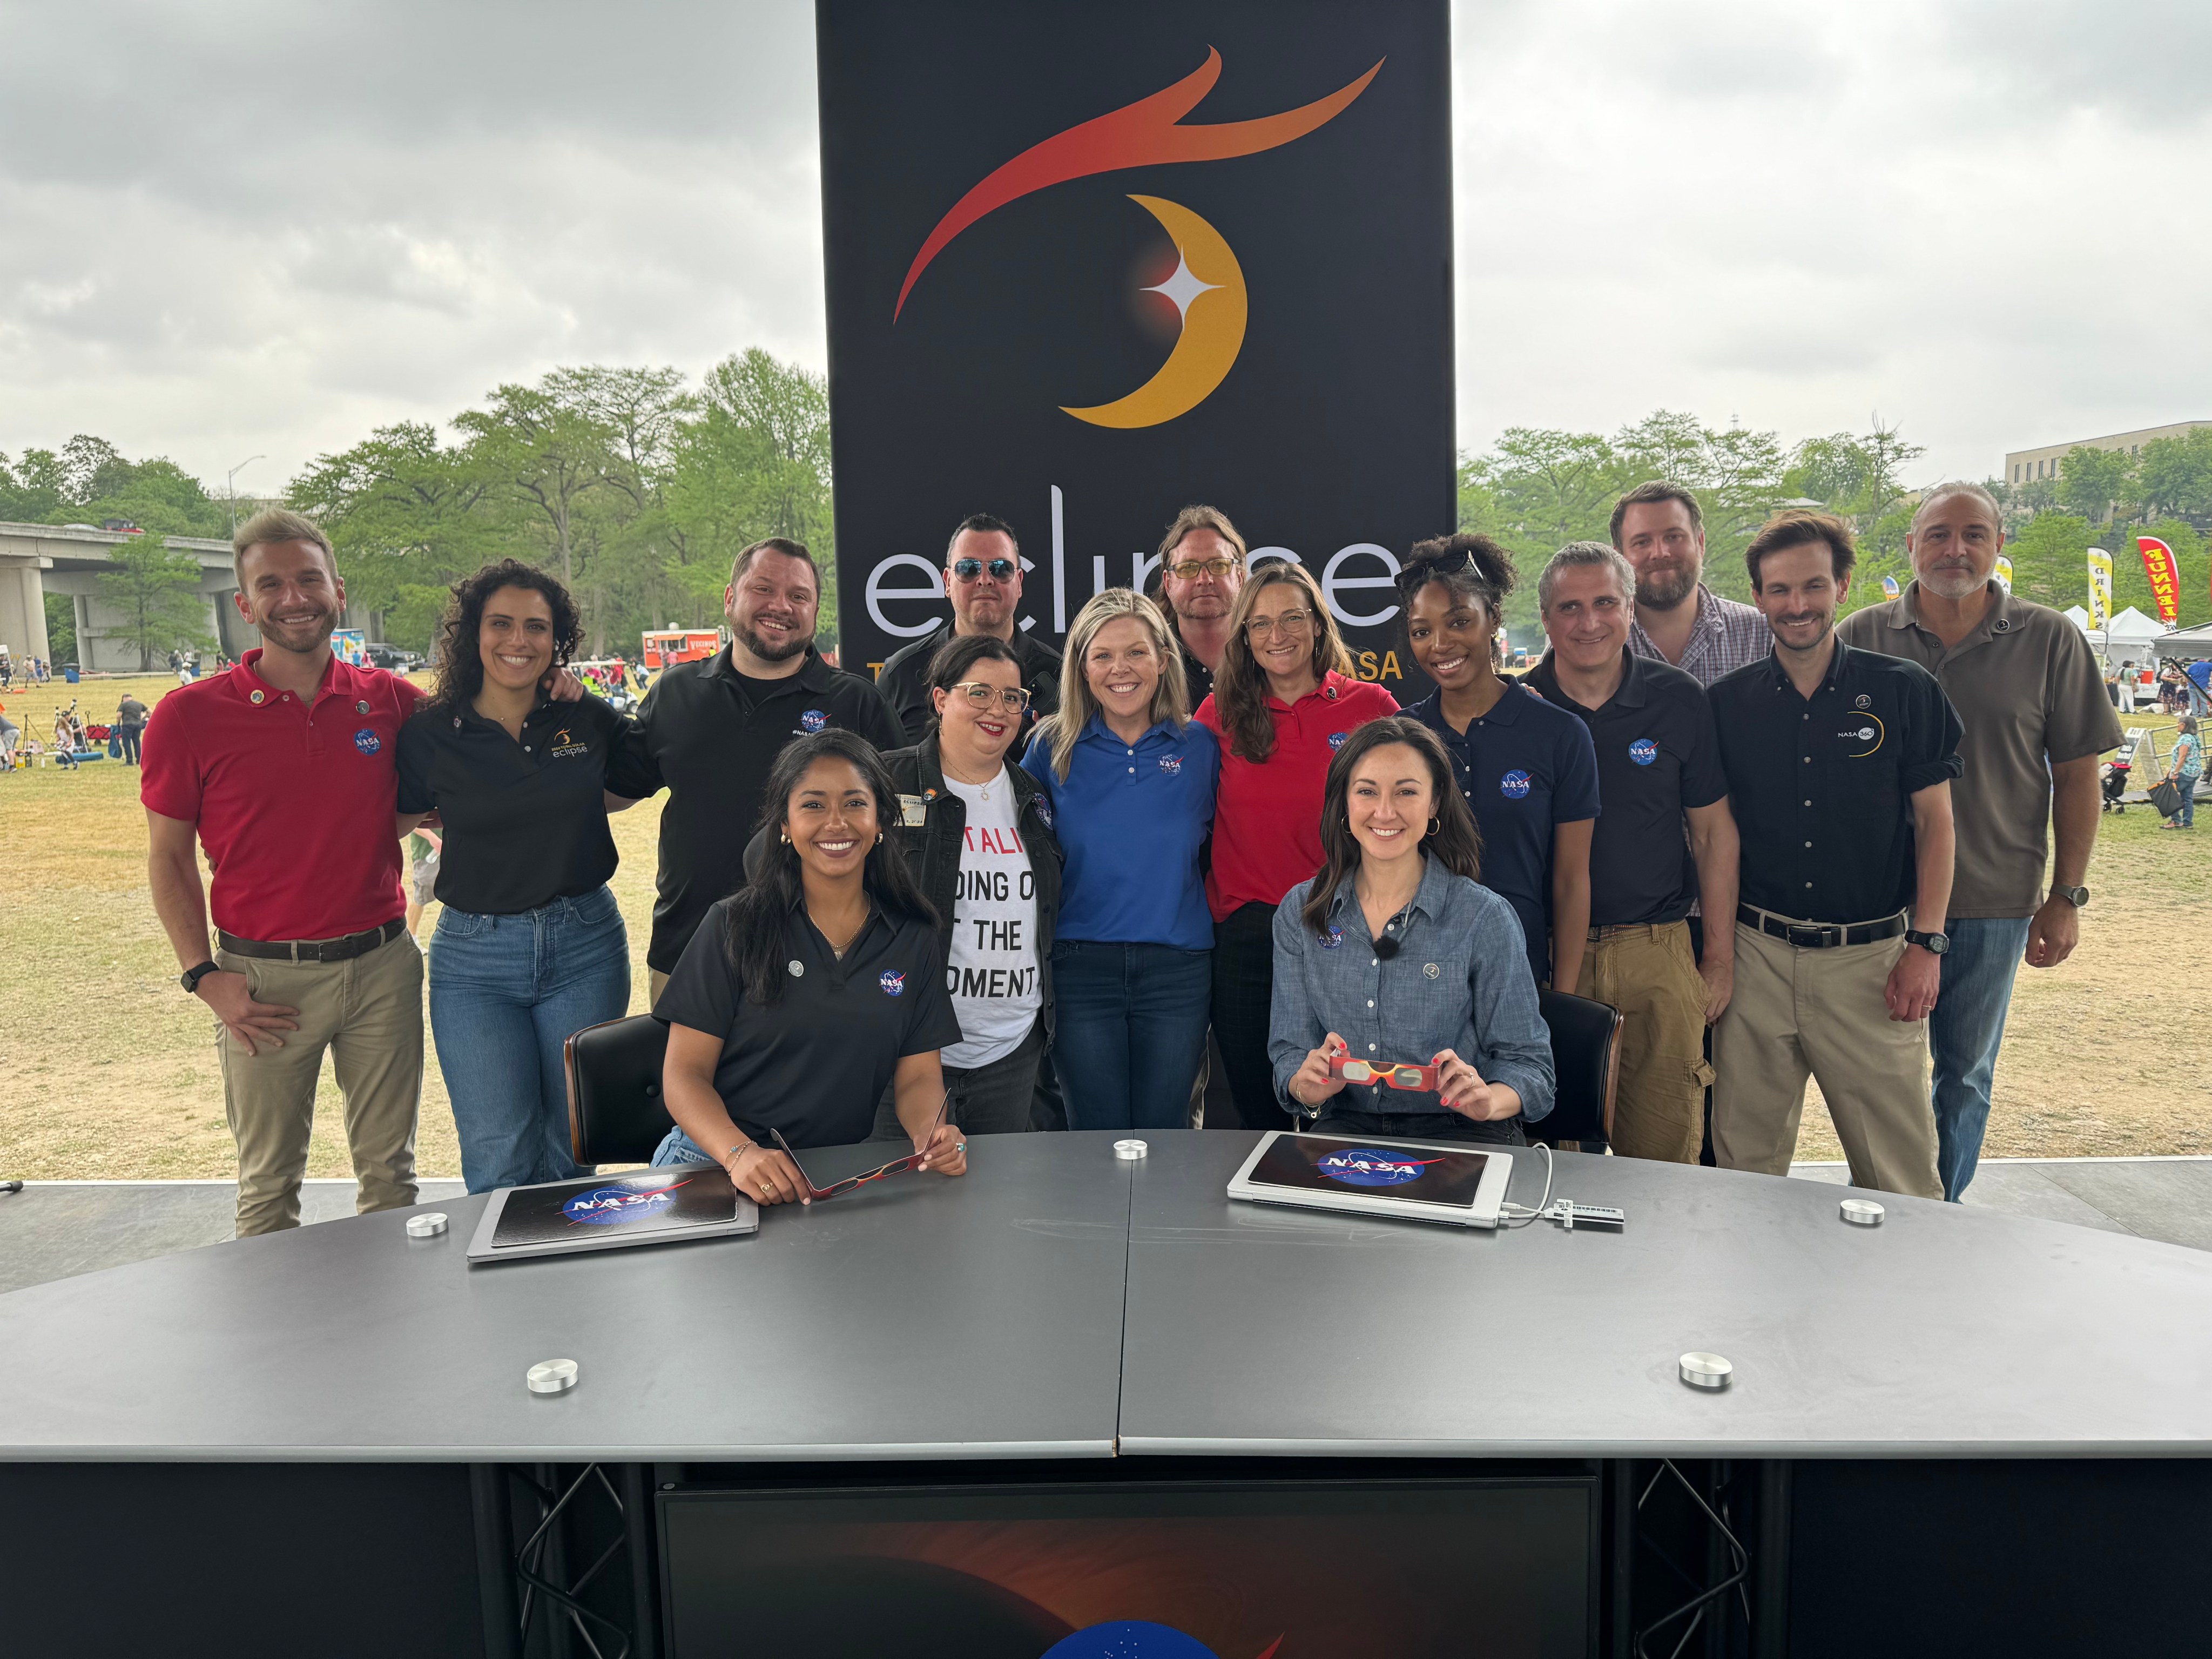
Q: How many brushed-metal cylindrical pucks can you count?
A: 5